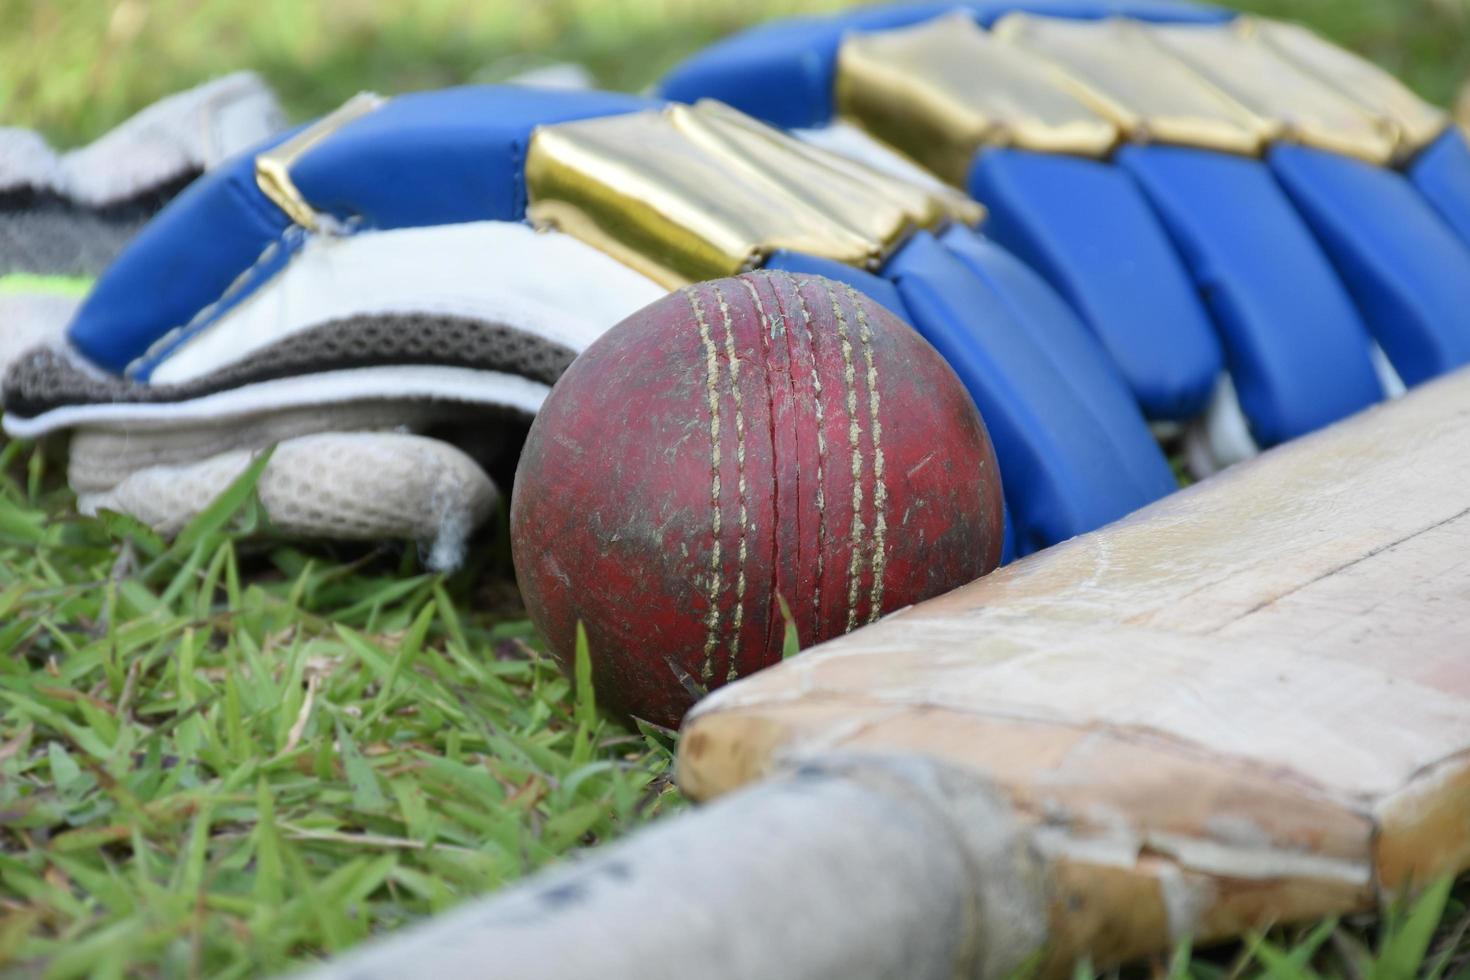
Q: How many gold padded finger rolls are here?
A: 8